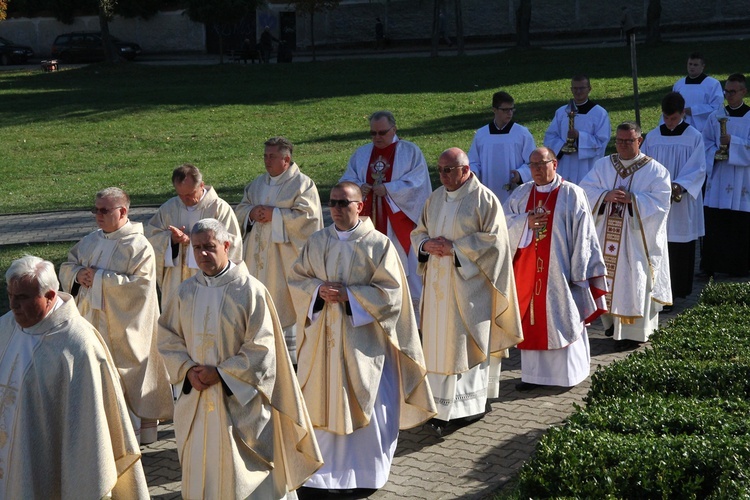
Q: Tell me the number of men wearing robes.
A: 15